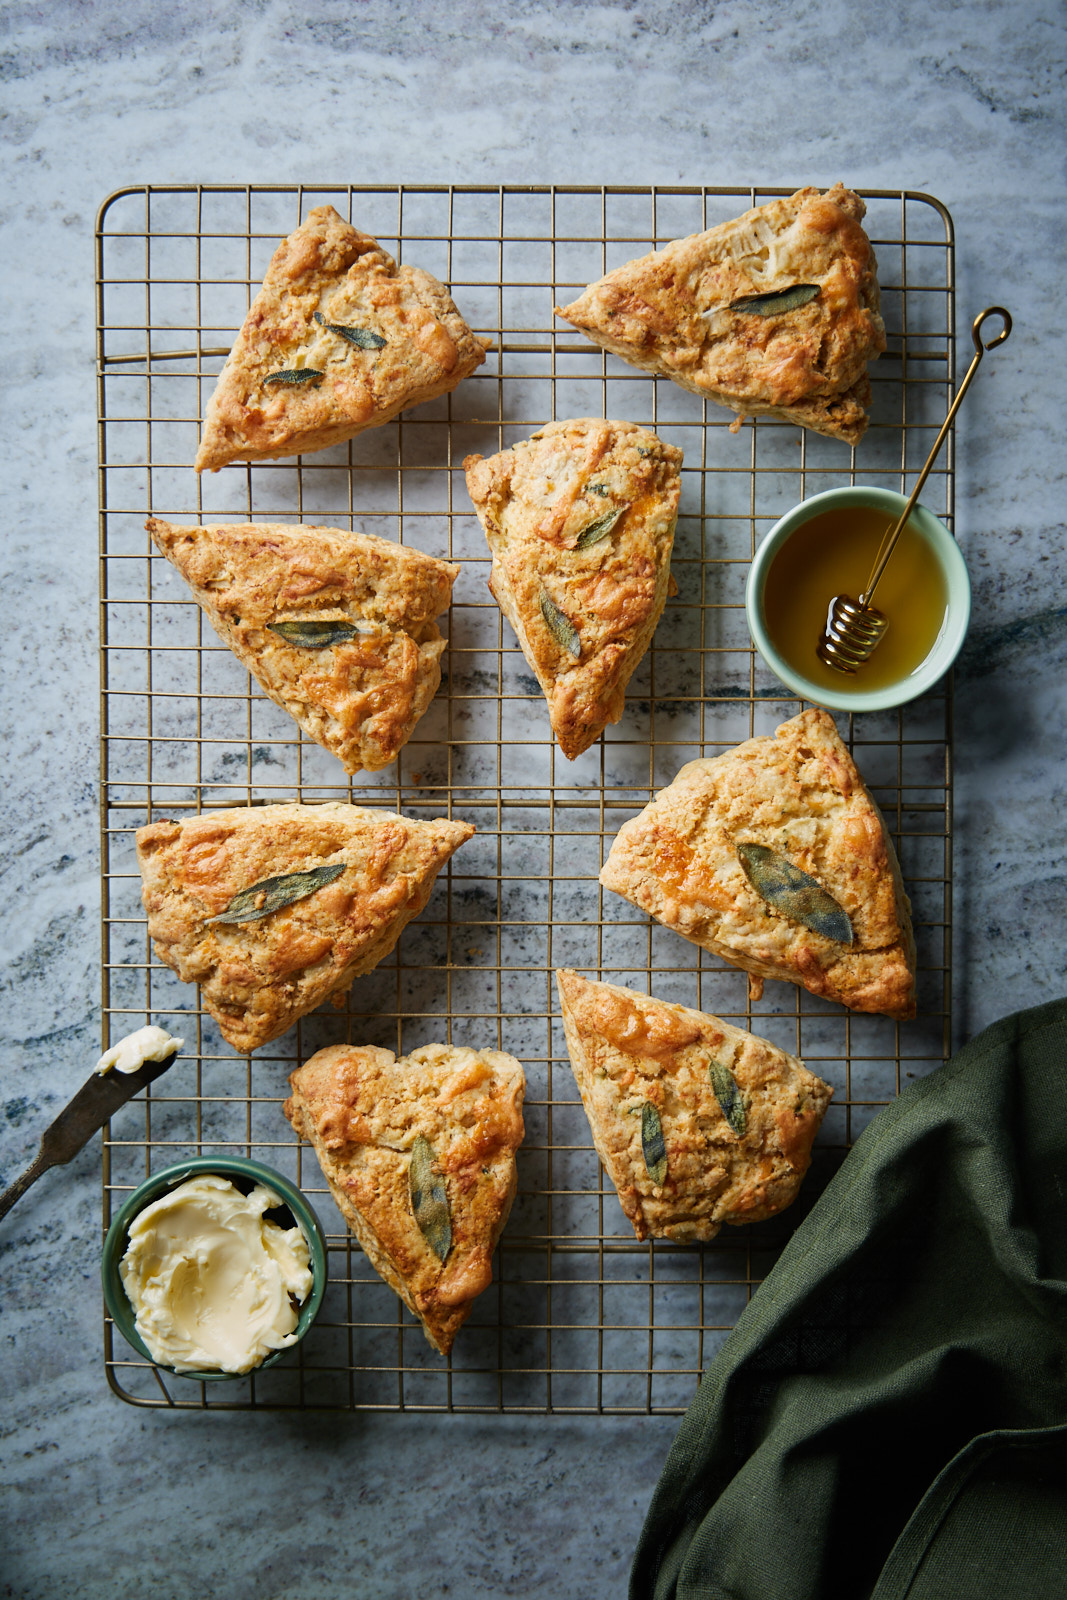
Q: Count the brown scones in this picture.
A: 8